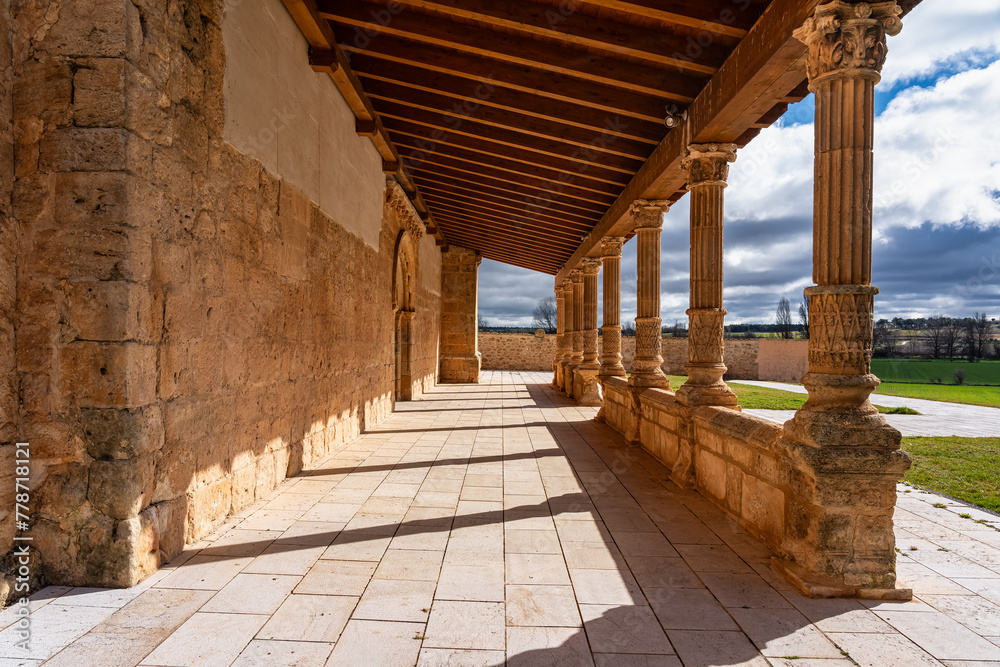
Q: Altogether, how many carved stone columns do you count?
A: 8